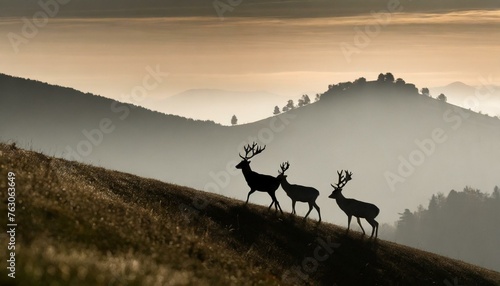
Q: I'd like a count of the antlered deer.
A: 3